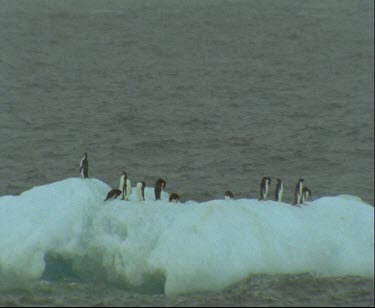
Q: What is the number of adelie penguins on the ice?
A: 12